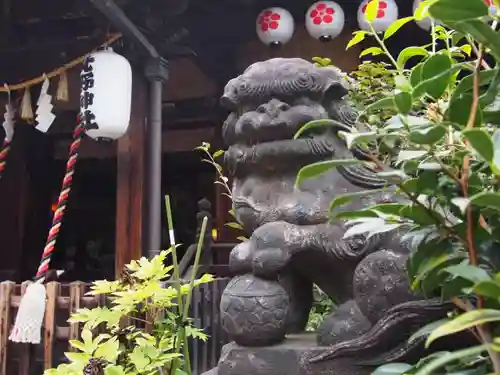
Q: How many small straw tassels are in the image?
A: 2